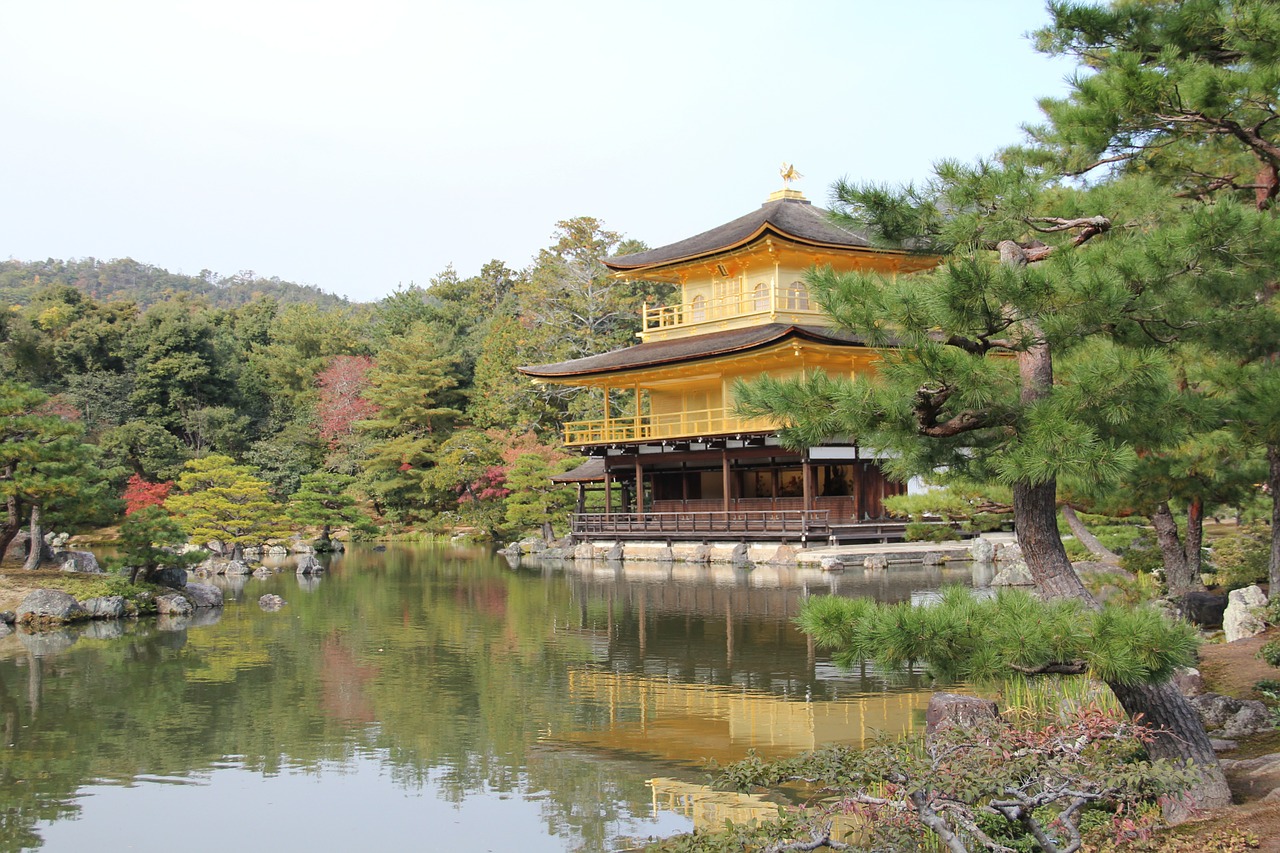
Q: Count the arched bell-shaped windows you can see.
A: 3